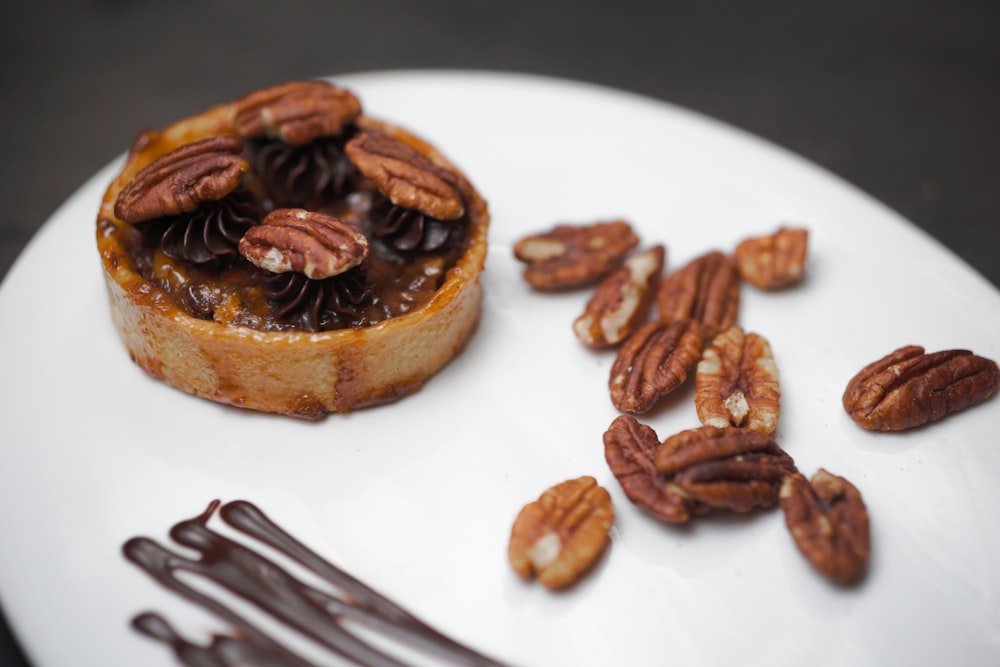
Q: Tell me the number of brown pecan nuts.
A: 15